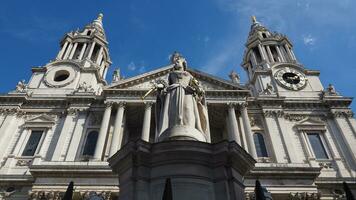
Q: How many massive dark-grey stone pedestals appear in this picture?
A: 1